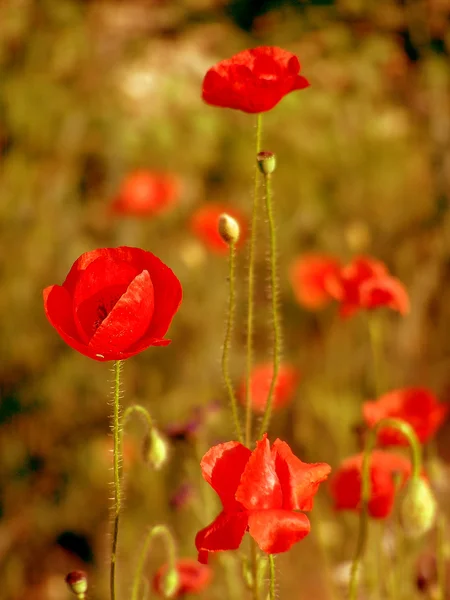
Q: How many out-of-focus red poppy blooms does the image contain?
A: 8